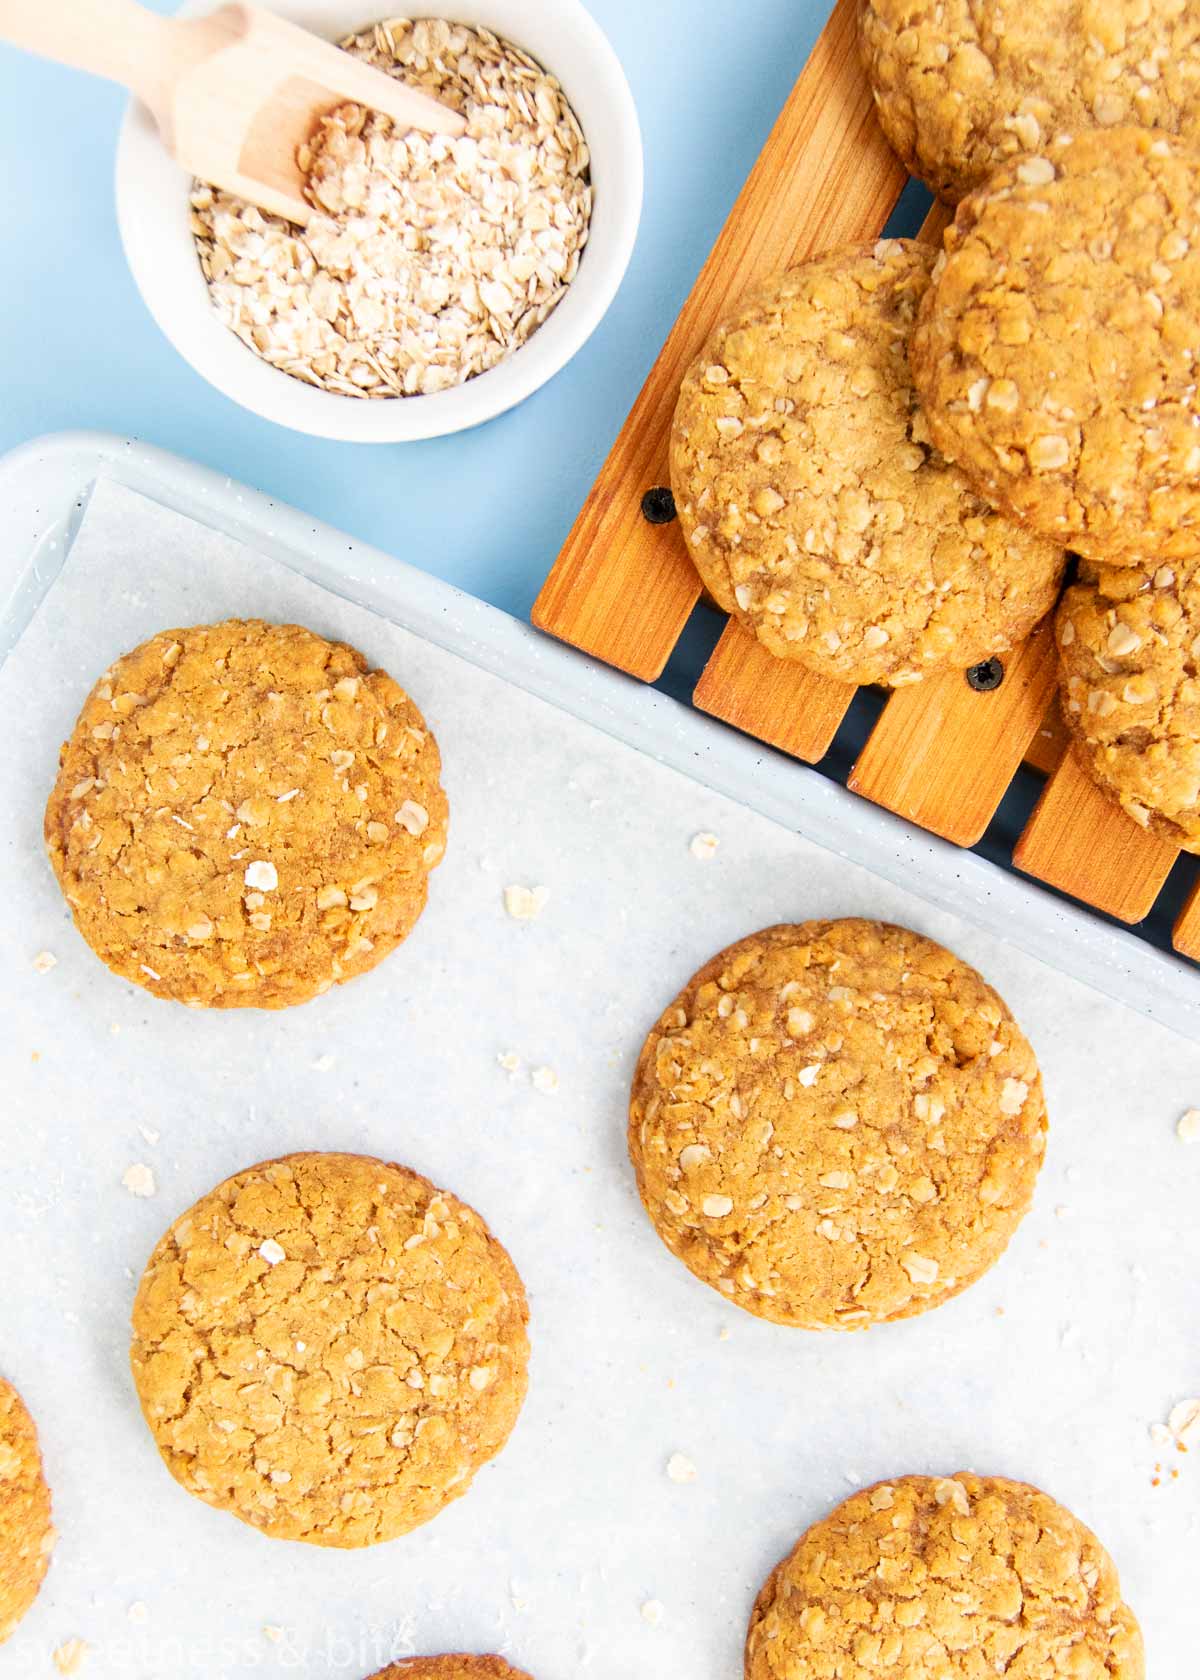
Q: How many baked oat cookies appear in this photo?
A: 10